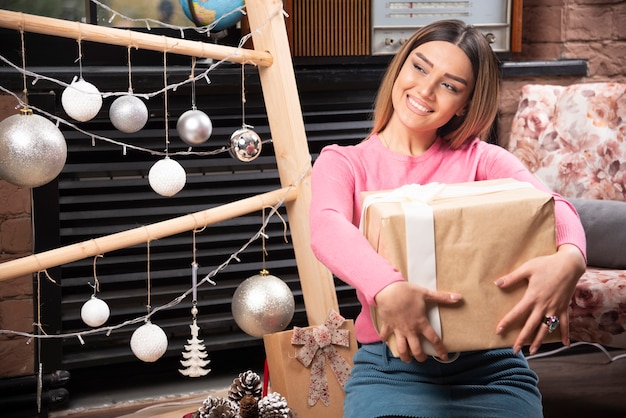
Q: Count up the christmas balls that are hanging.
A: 9